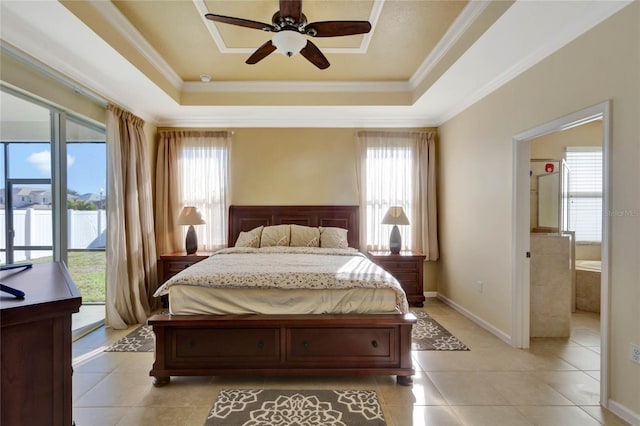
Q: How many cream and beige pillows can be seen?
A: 4